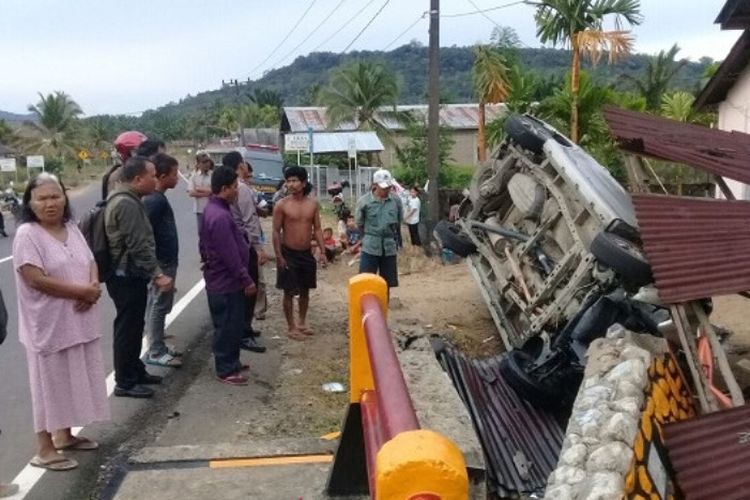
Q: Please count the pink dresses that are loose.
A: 1